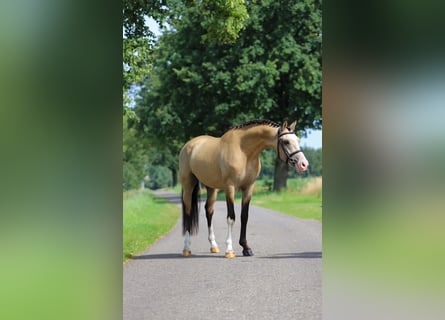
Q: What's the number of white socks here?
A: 3